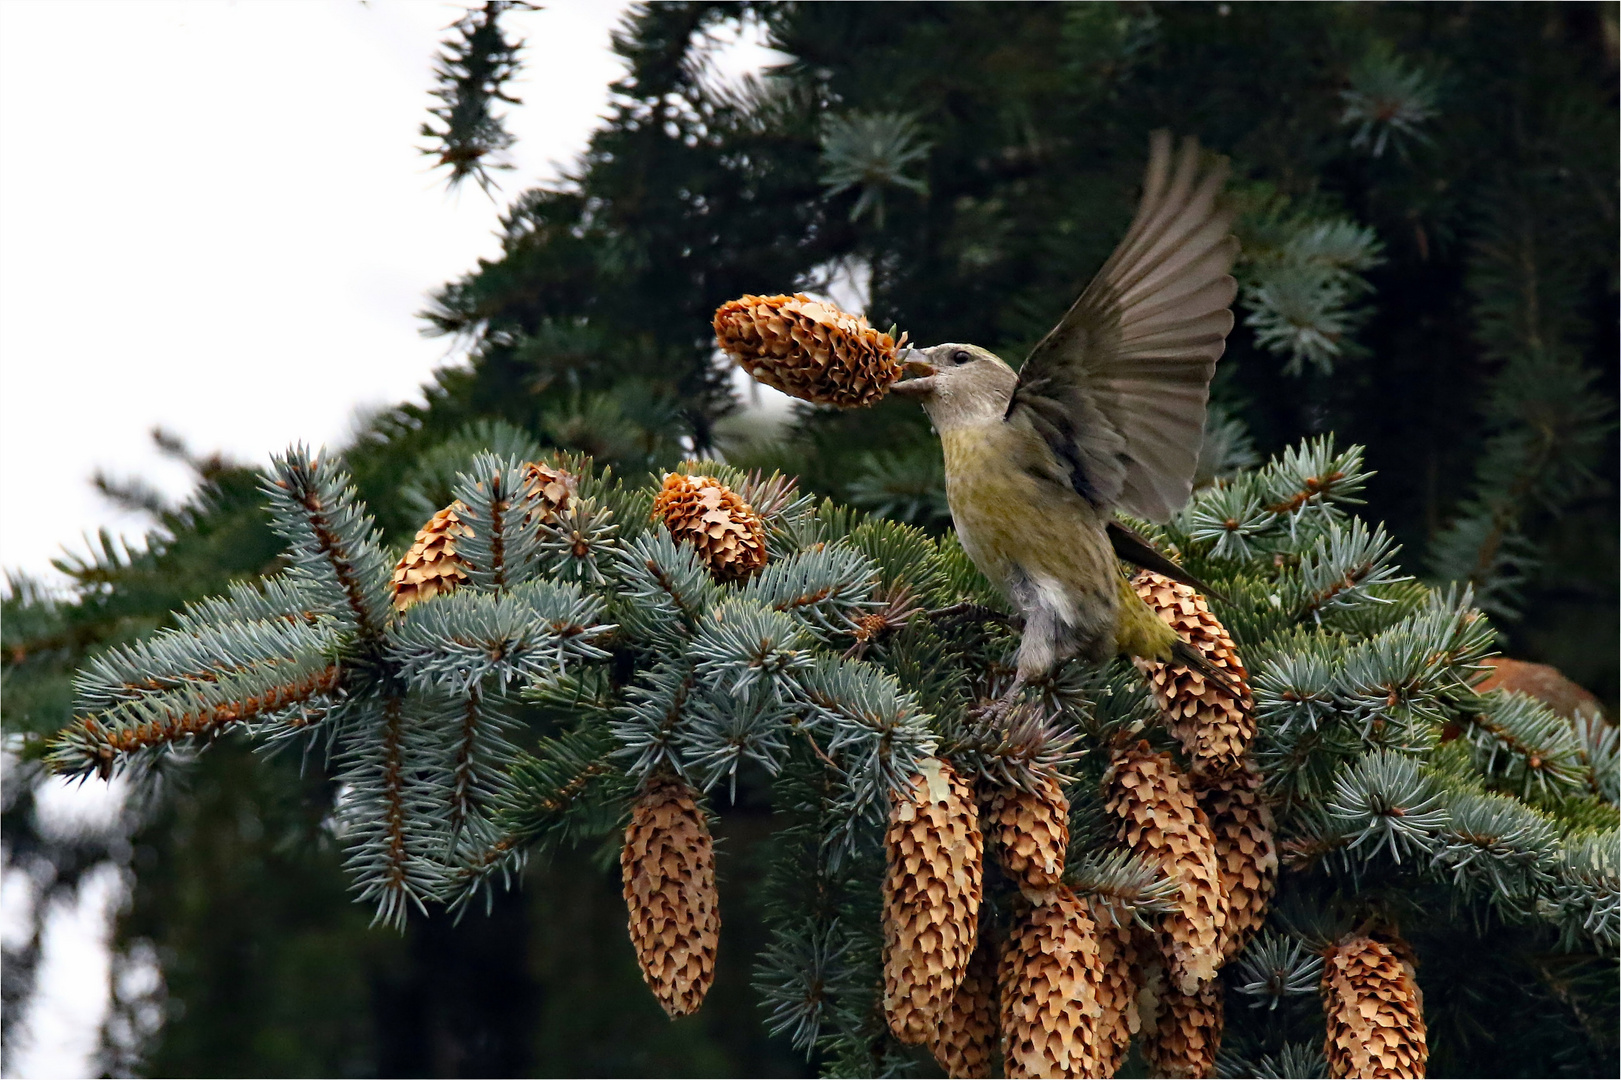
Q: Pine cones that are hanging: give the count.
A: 11